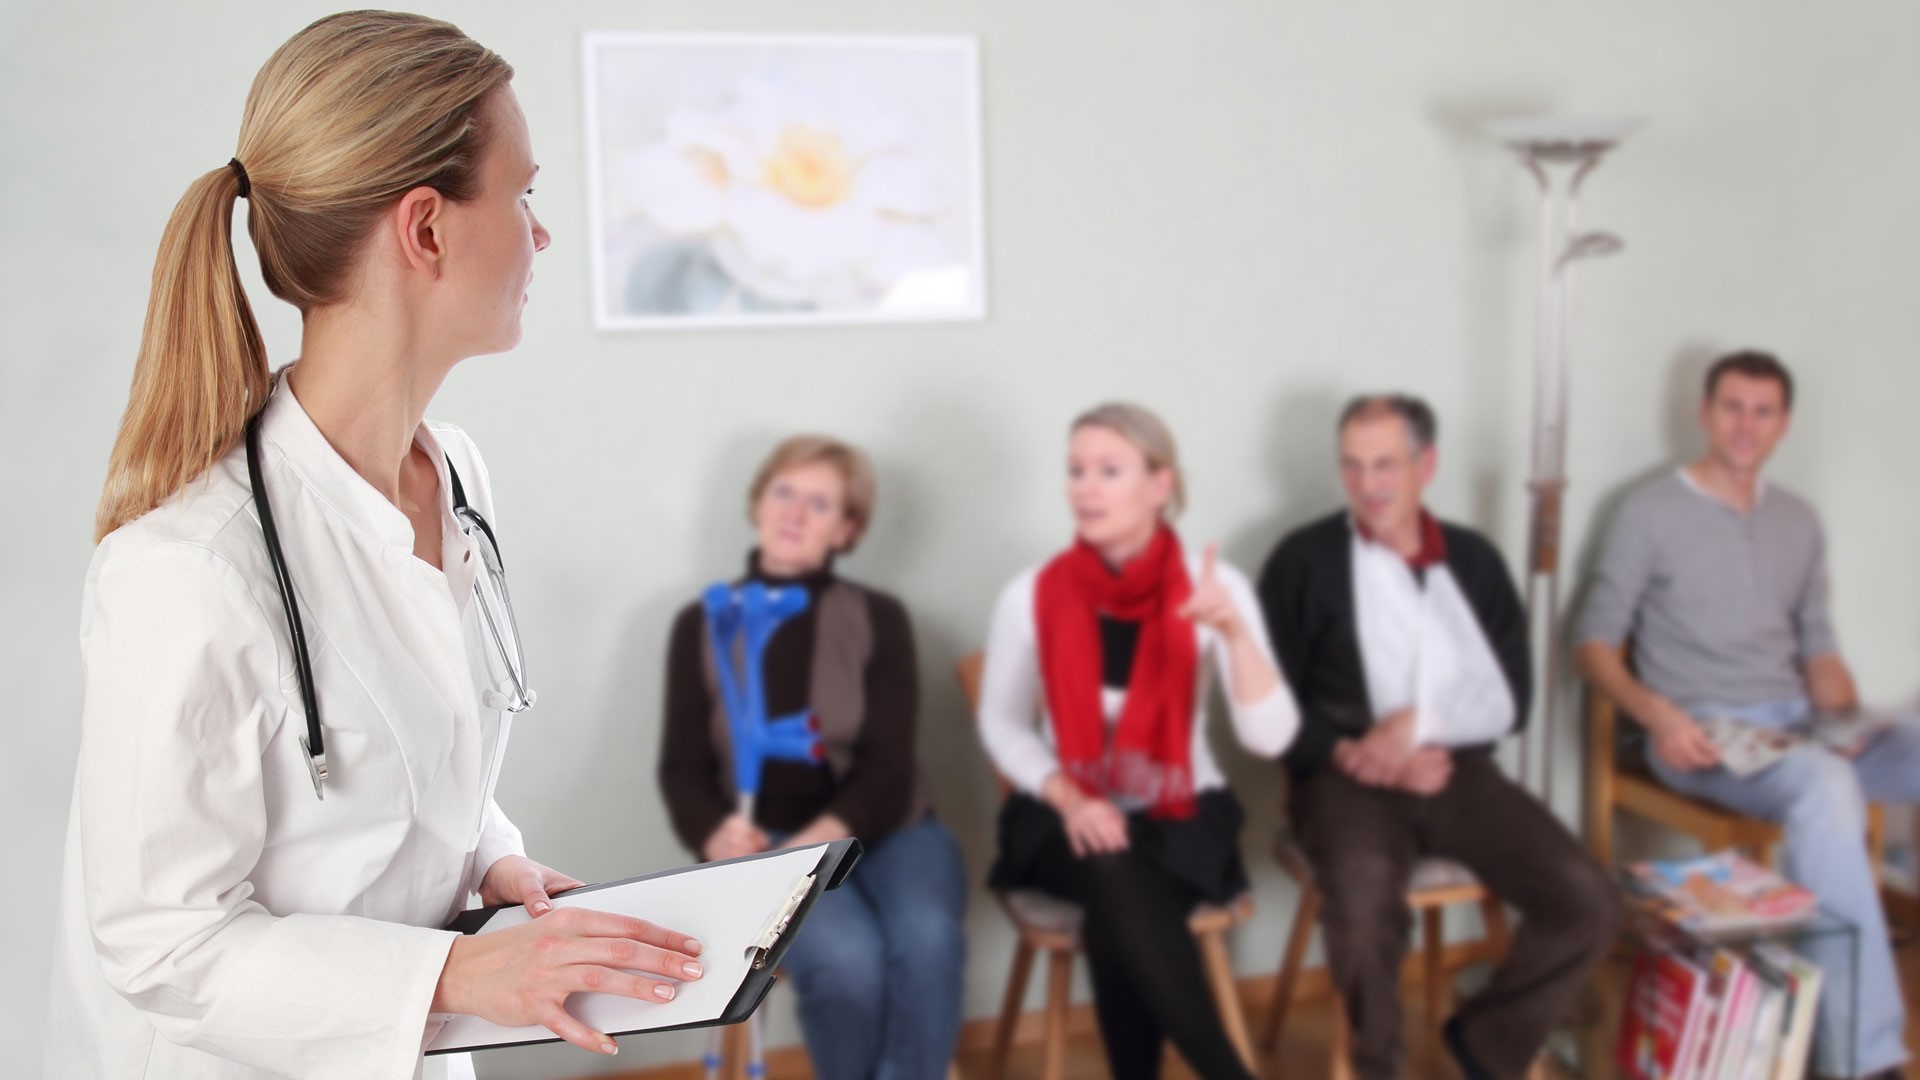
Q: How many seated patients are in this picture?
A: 4